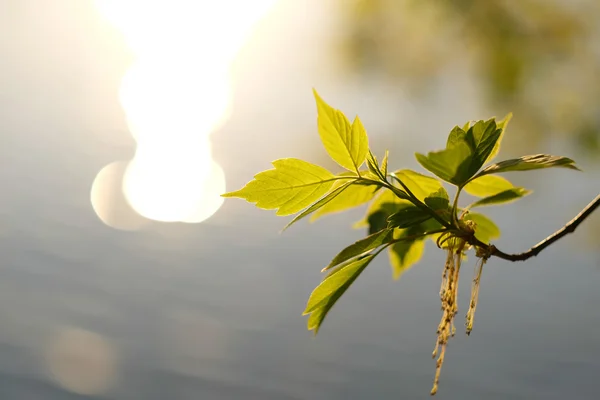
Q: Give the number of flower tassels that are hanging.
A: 2